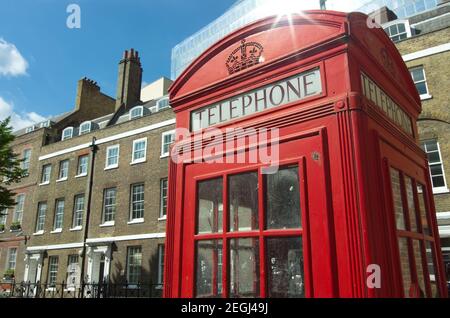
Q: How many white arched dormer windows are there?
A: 5